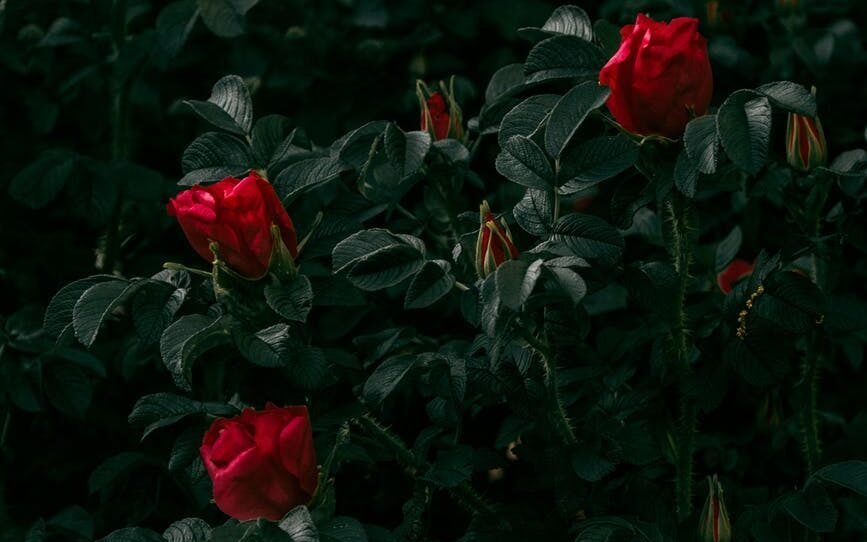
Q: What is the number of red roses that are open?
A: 3